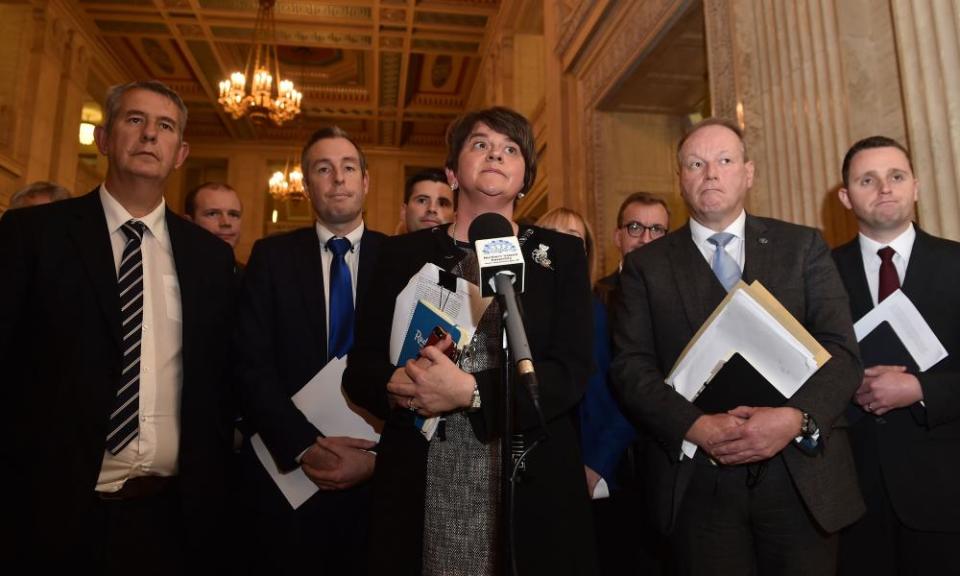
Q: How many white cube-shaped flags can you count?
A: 1